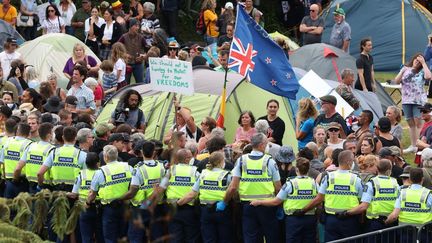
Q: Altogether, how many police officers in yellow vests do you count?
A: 14